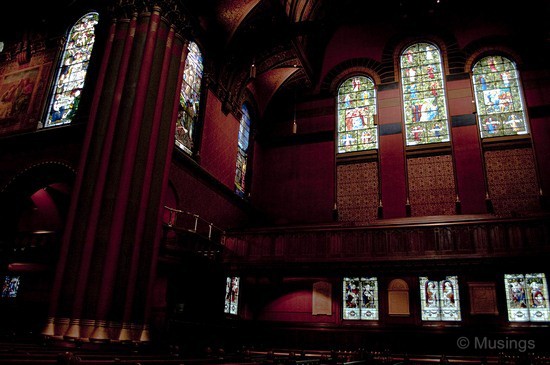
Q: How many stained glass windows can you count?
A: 11